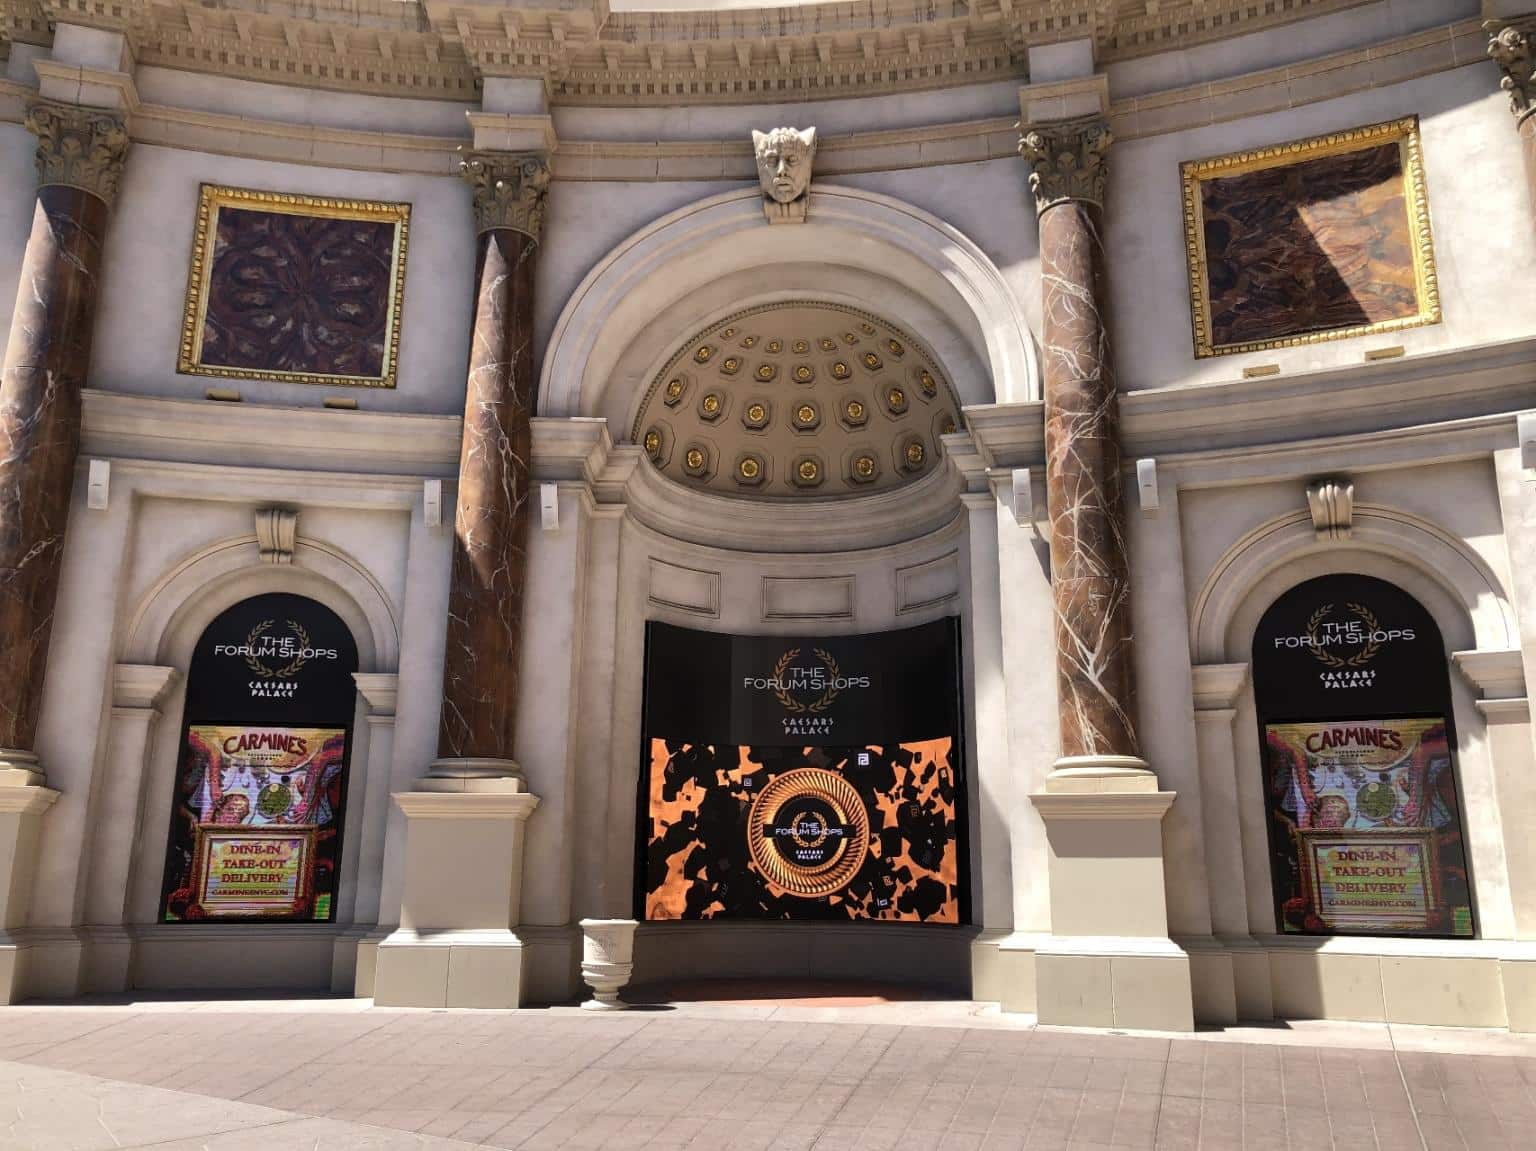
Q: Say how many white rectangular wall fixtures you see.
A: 6